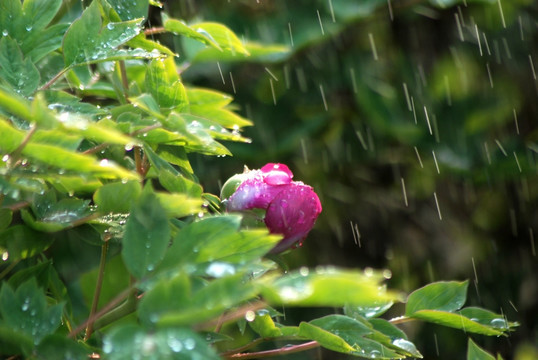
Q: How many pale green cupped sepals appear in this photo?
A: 1